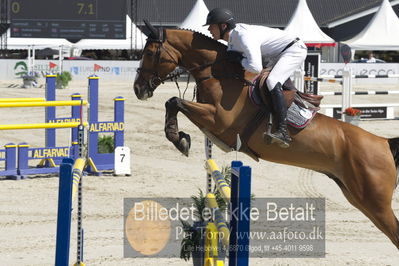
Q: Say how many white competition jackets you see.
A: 1